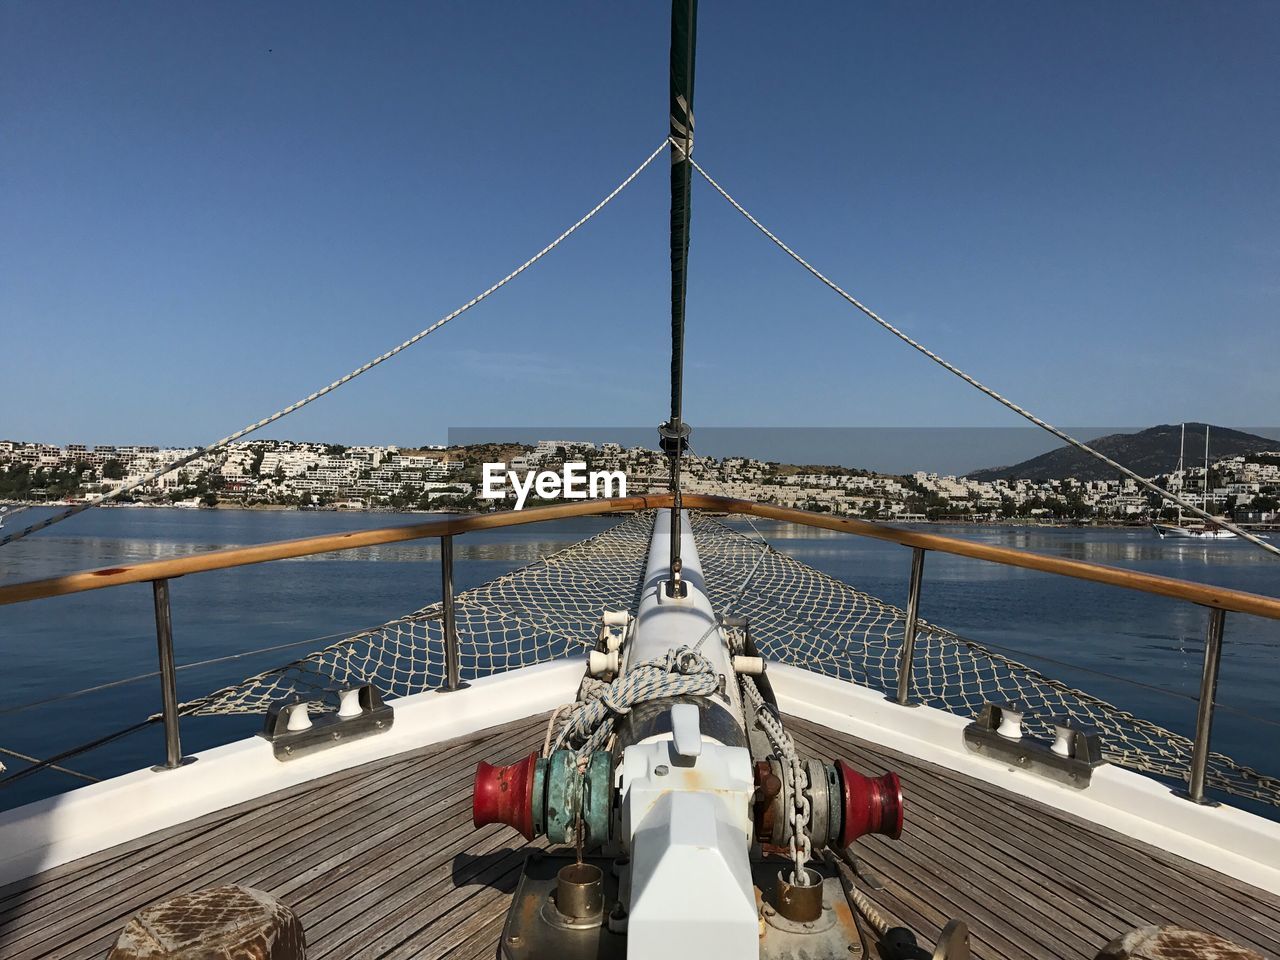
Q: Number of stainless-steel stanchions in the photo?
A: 4